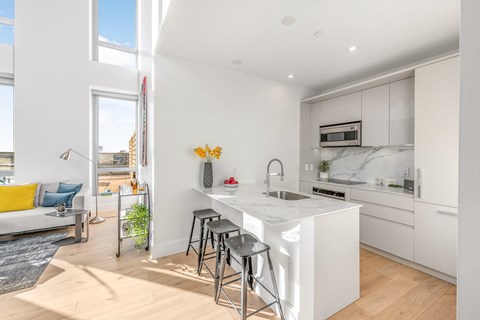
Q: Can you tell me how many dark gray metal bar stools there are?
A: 3